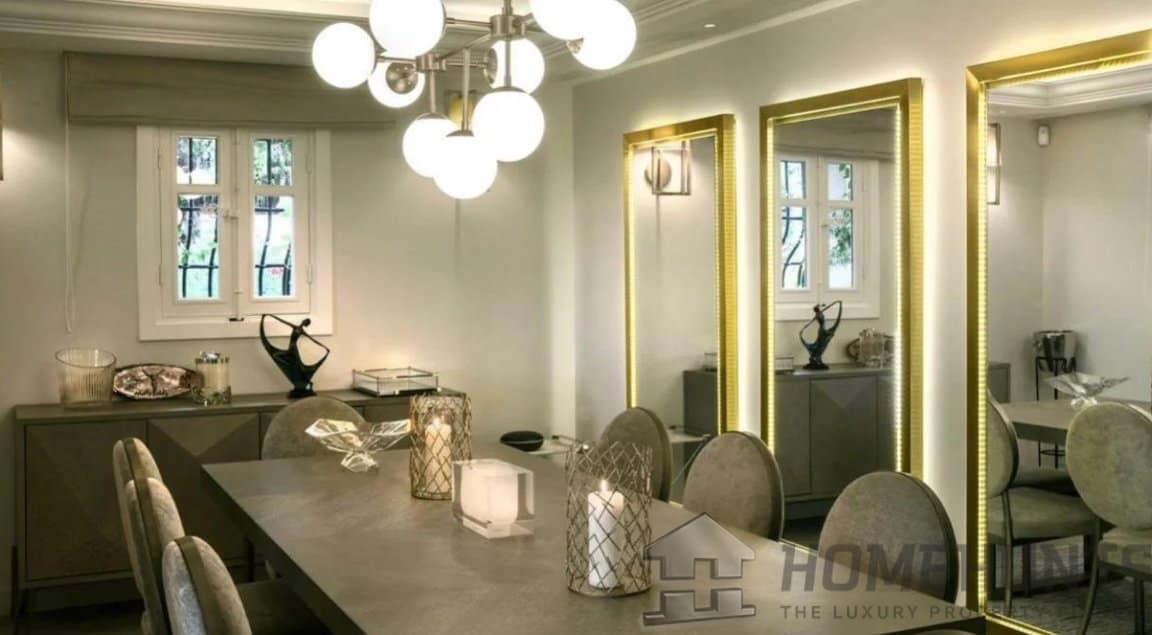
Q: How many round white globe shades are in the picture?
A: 9